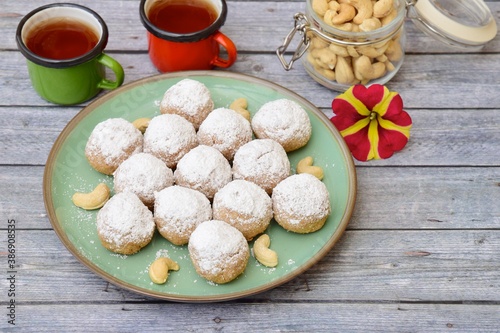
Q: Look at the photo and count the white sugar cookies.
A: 13